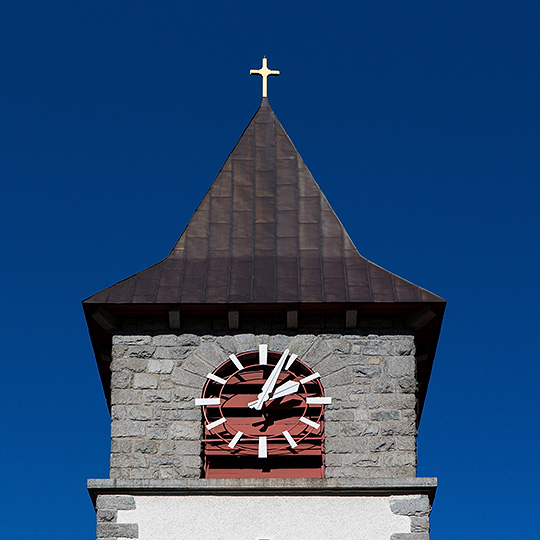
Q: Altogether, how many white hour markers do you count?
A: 12